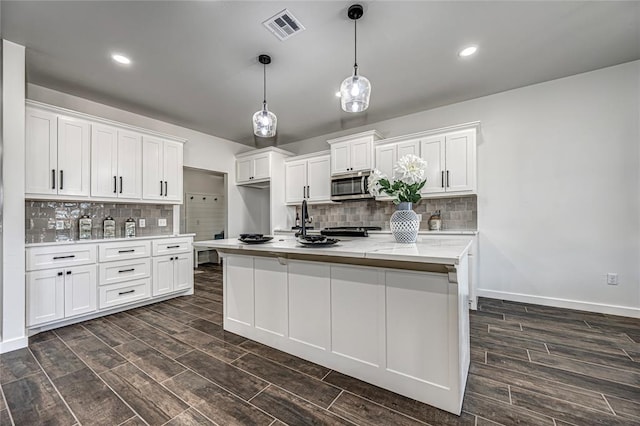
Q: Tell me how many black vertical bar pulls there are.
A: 10